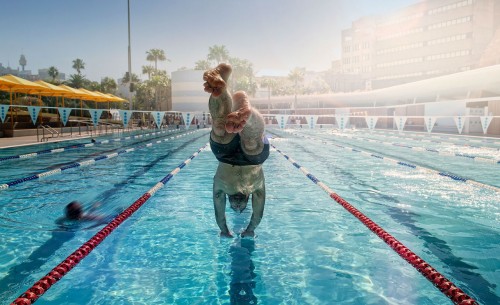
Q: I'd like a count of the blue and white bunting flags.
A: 15